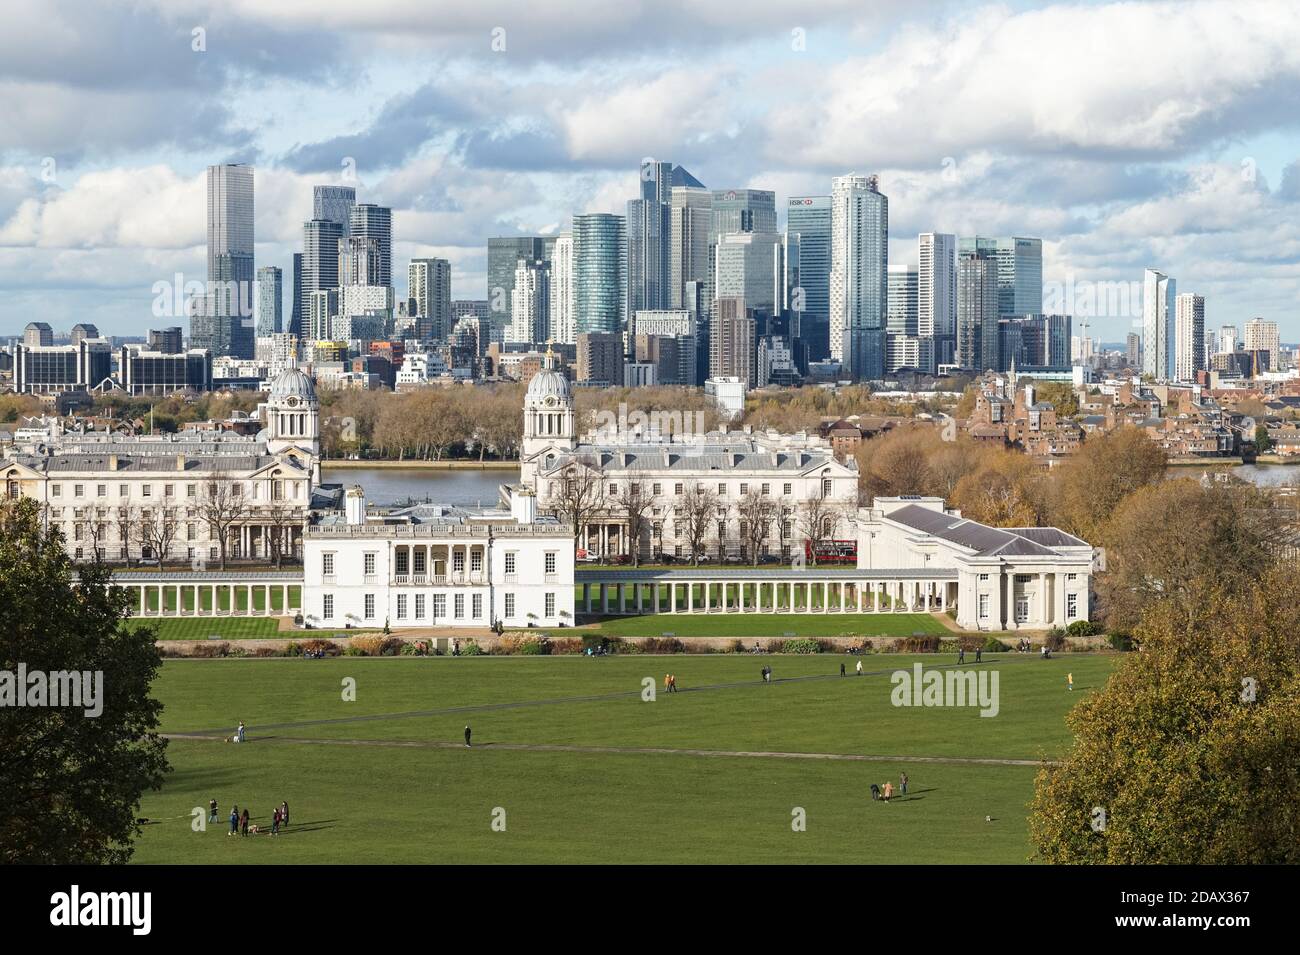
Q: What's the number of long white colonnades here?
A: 2